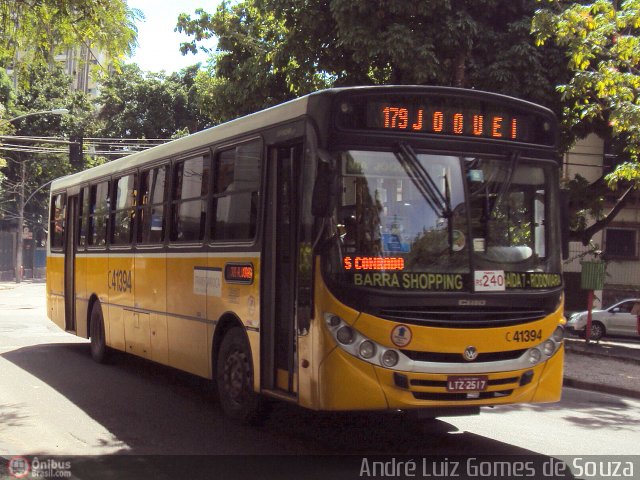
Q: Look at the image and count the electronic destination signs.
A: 3